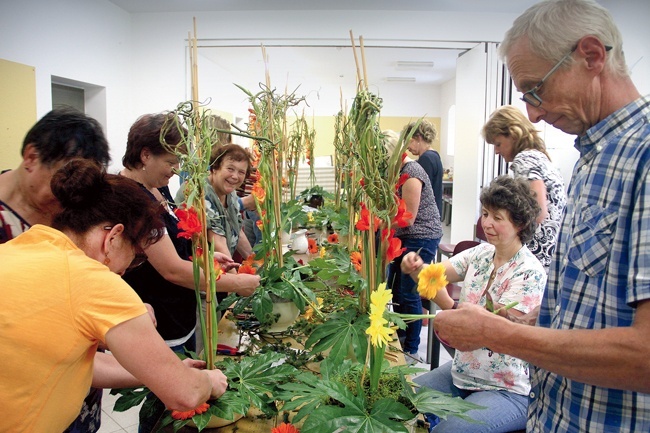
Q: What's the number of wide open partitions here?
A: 1